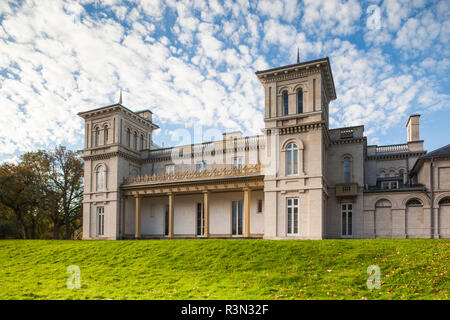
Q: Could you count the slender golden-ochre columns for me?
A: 4